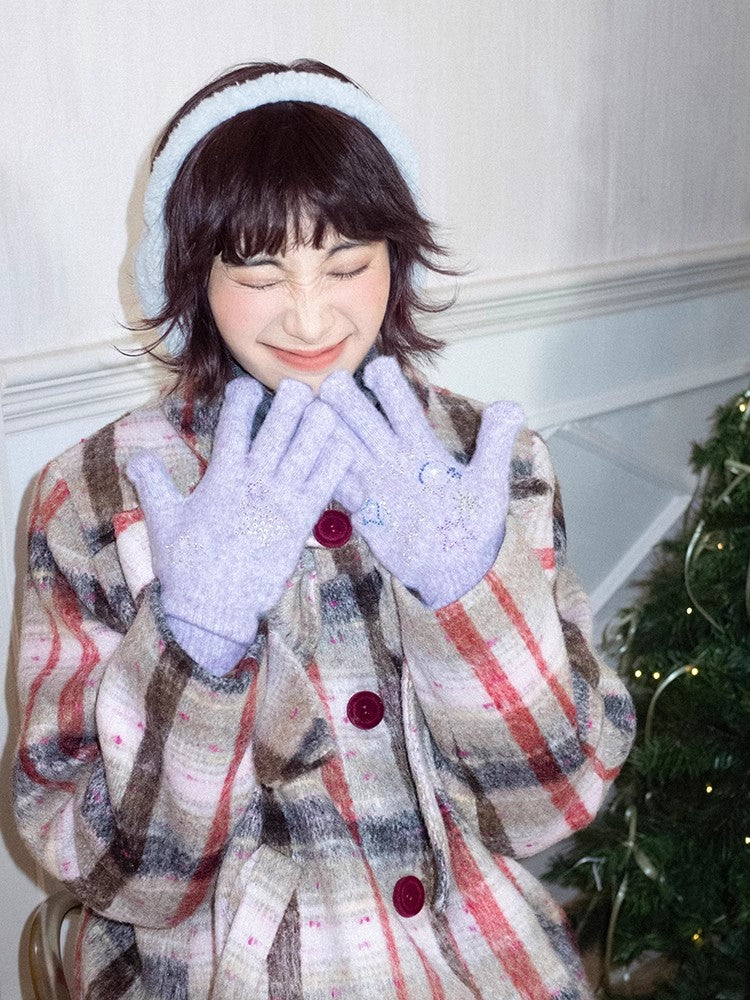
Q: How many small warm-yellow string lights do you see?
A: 9